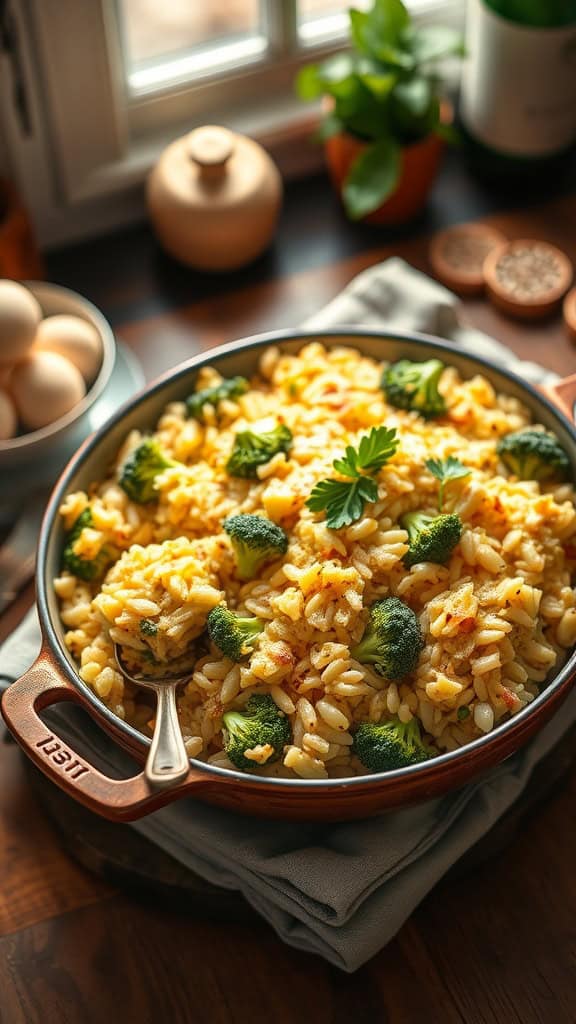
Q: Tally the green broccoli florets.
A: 12